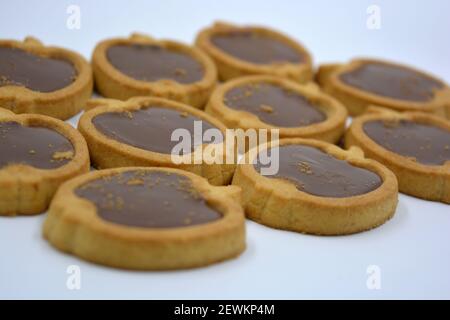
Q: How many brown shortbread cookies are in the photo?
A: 10